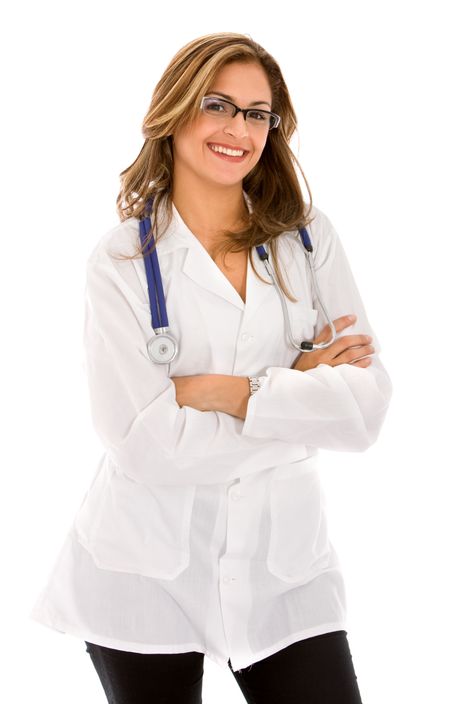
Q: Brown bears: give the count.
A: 0